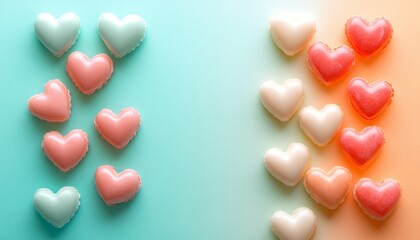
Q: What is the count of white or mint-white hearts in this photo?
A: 8